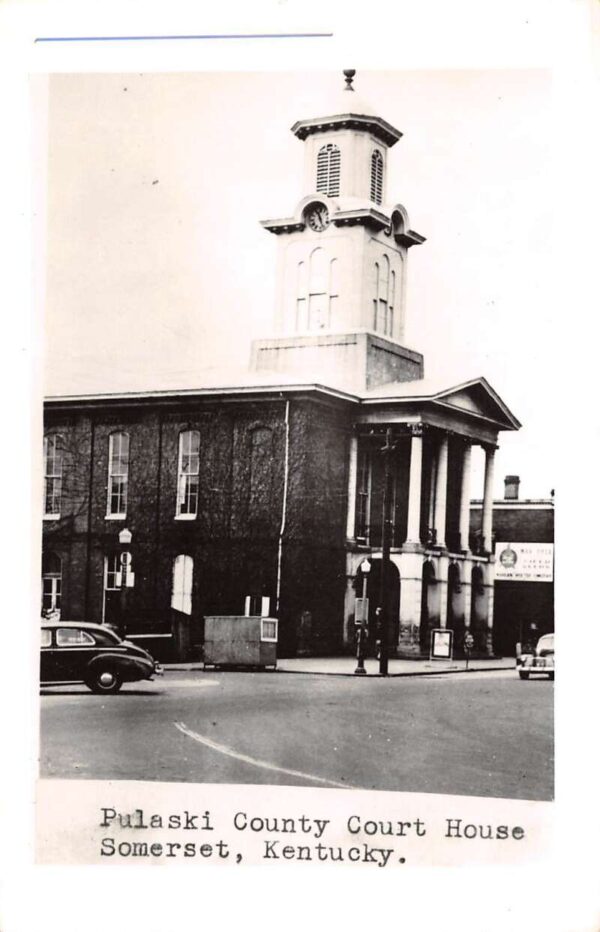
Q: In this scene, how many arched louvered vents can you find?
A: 2